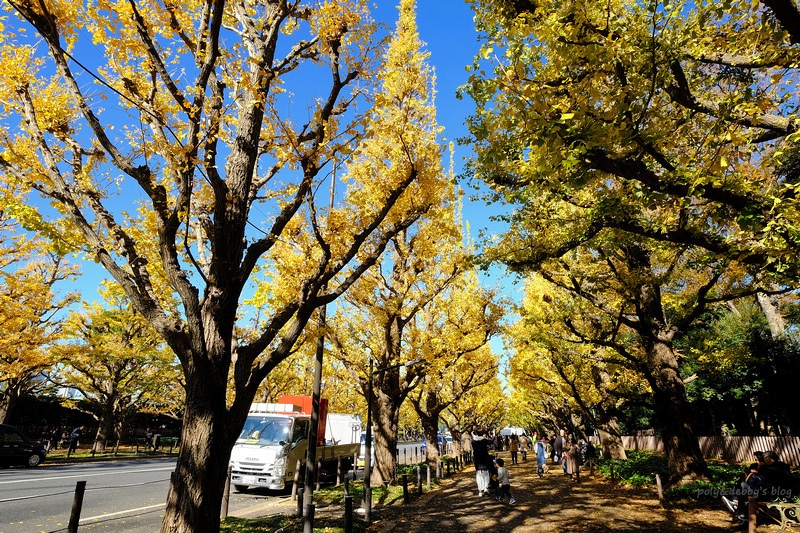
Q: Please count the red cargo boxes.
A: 1